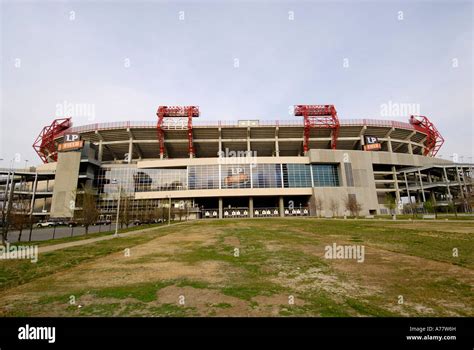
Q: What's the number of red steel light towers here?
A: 4